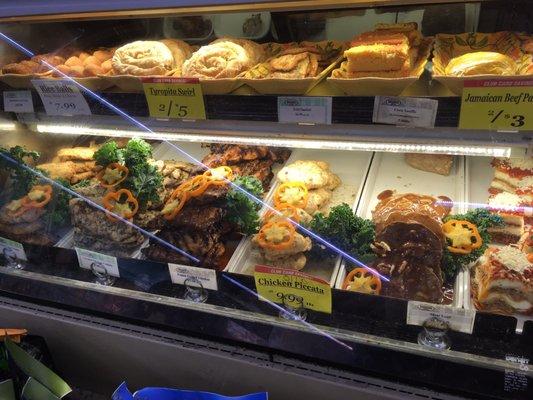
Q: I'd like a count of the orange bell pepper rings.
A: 12